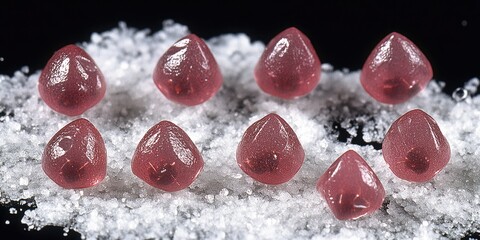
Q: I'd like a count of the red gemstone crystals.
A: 9